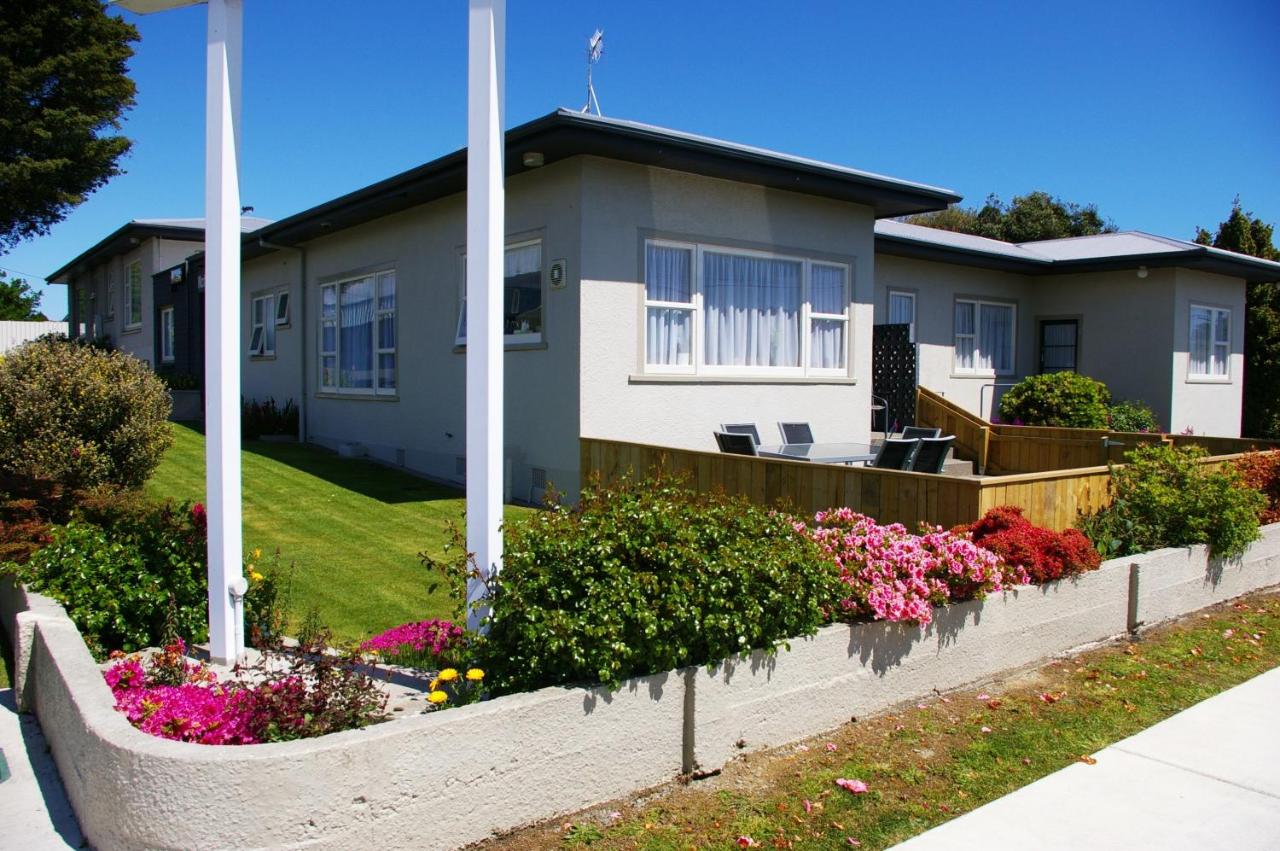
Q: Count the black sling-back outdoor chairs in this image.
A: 6